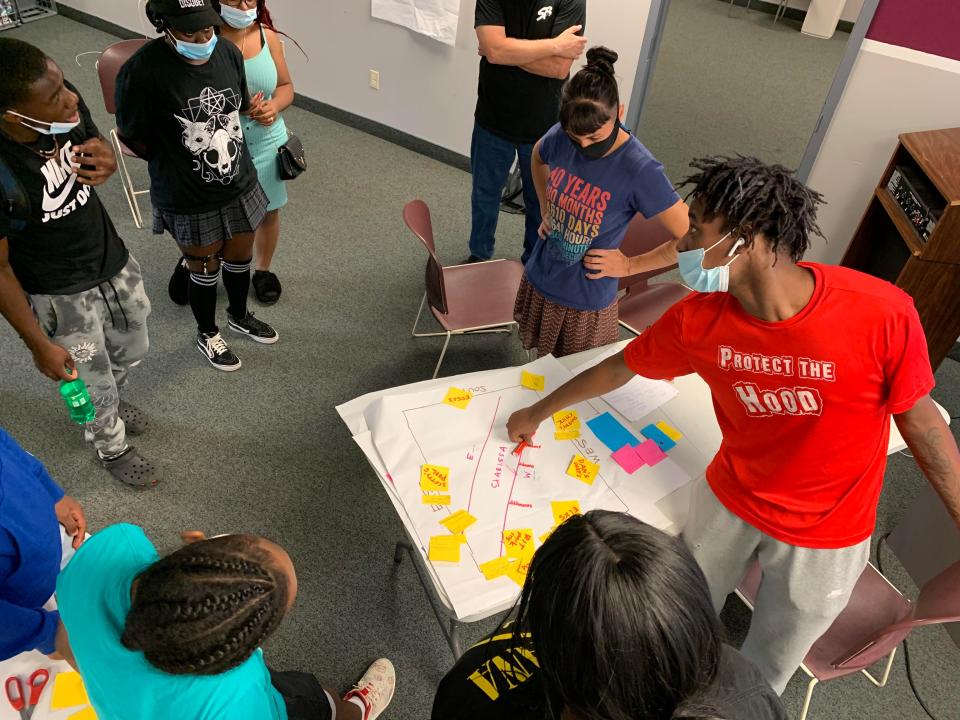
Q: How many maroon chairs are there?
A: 4